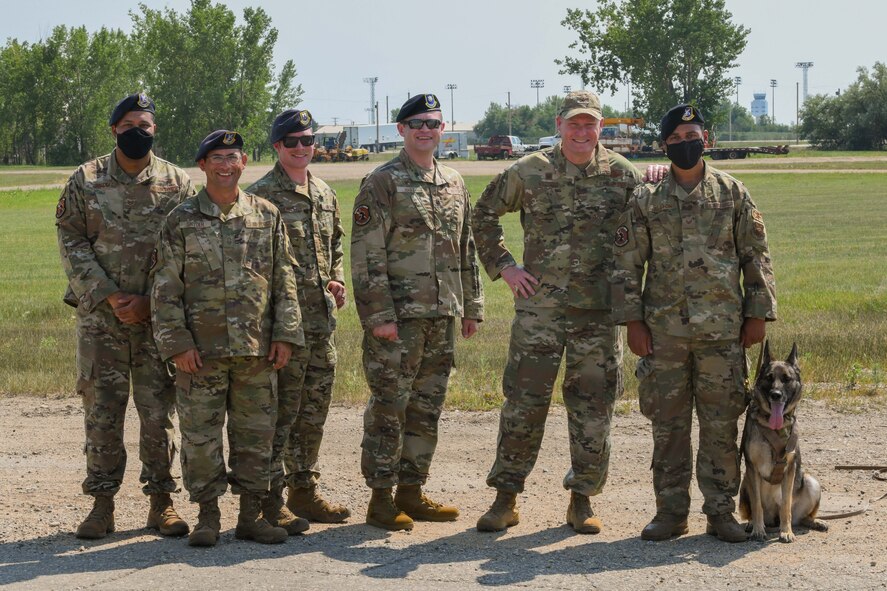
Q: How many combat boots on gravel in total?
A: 12